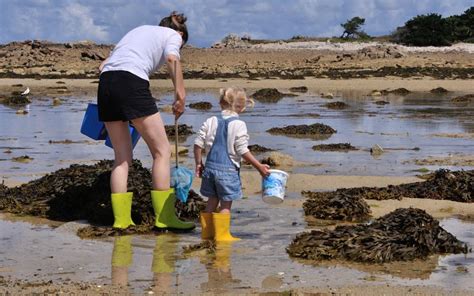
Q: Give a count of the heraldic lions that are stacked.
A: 0